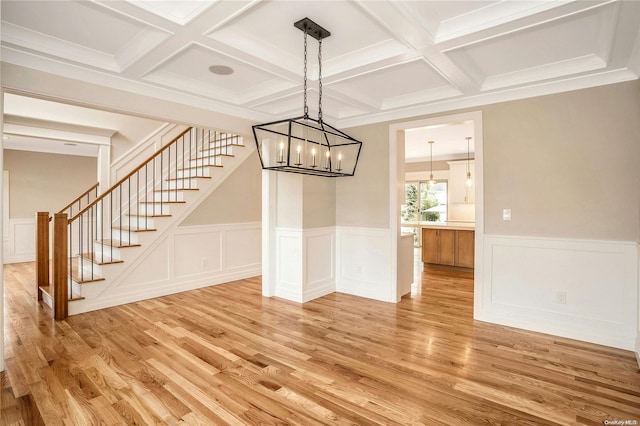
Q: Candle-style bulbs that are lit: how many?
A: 5